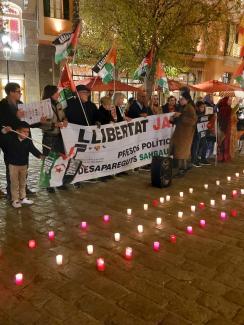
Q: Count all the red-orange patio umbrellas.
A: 3